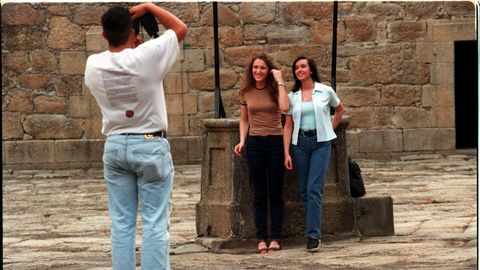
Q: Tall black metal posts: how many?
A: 2